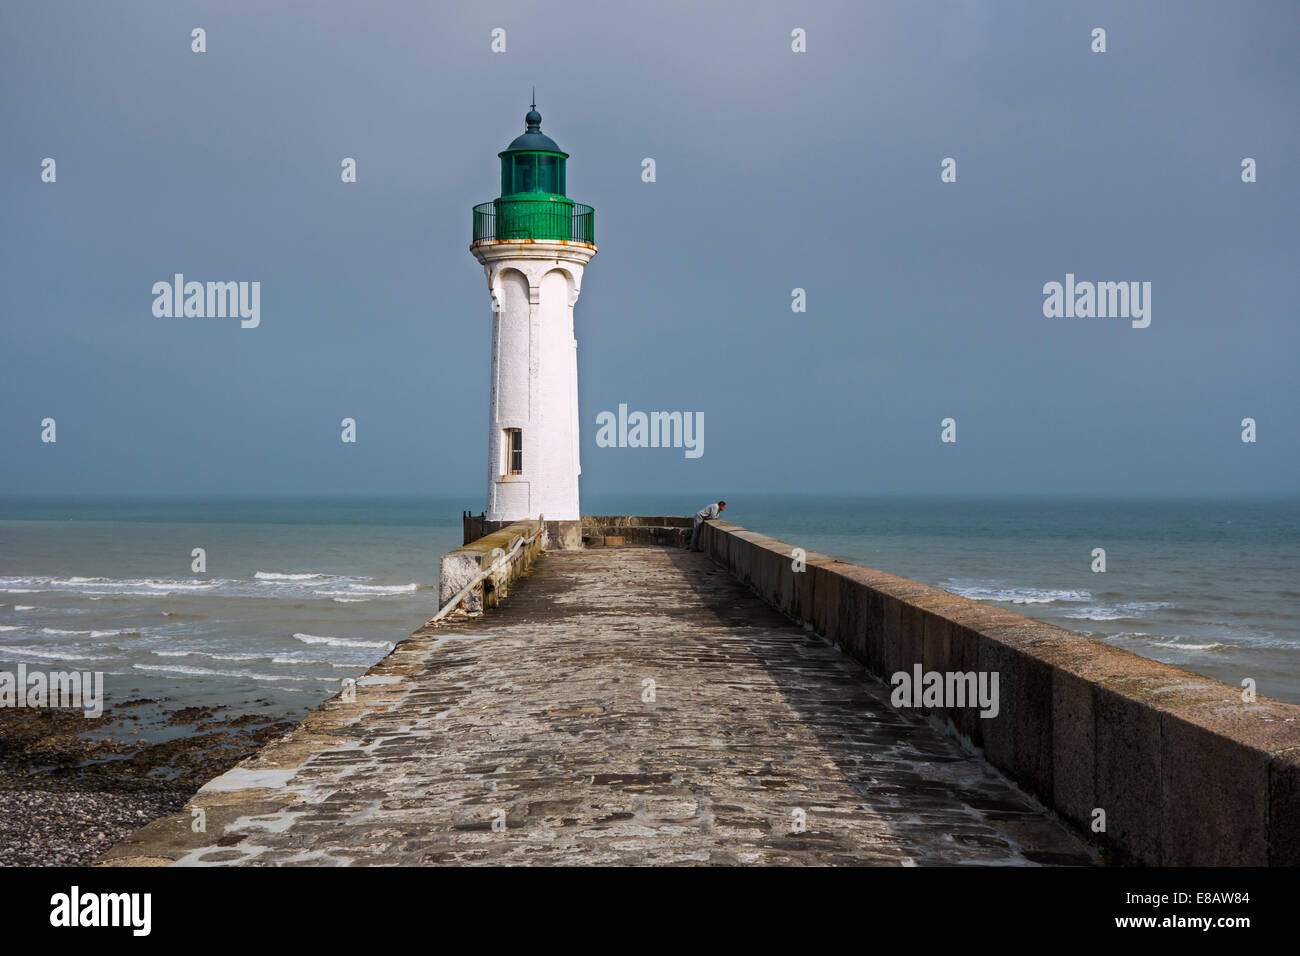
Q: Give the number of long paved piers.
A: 1